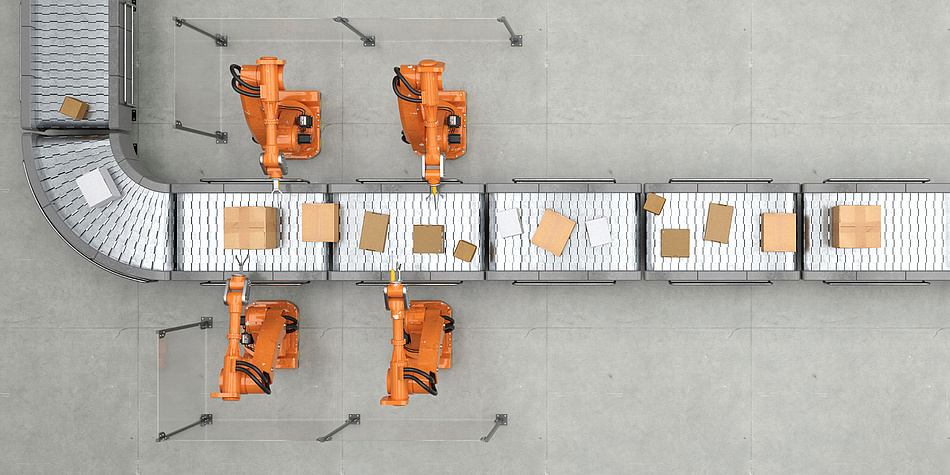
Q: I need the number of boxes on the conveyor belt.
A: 15